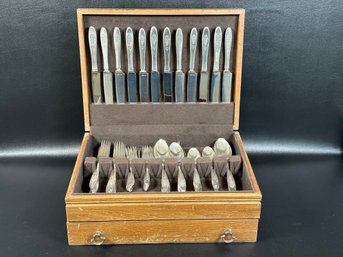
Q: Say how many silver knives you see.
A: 12